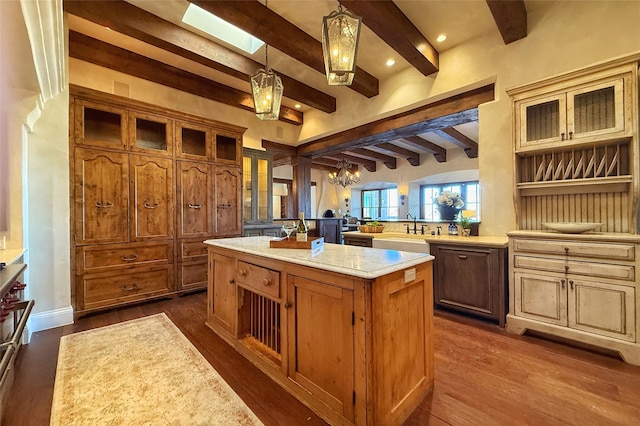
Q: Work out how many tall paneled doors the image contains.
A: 4